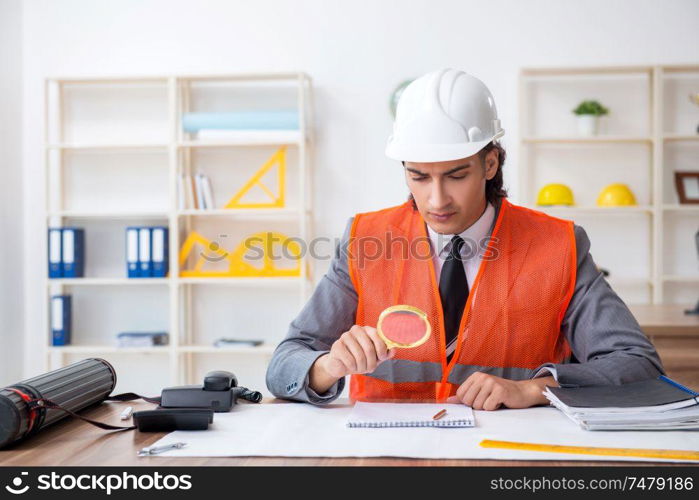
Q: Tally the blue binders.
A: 6